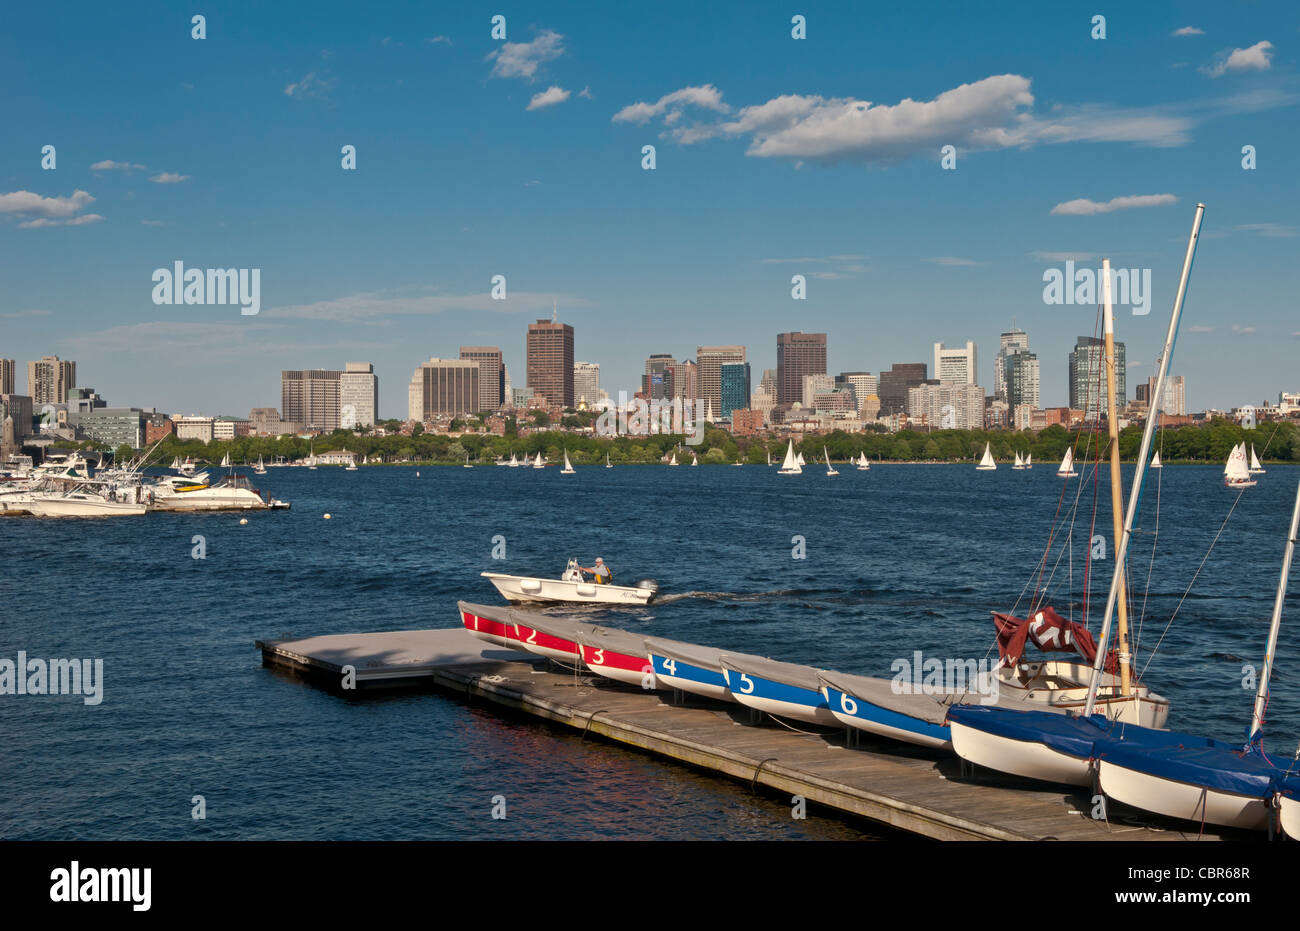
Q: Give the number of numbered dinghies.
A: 6